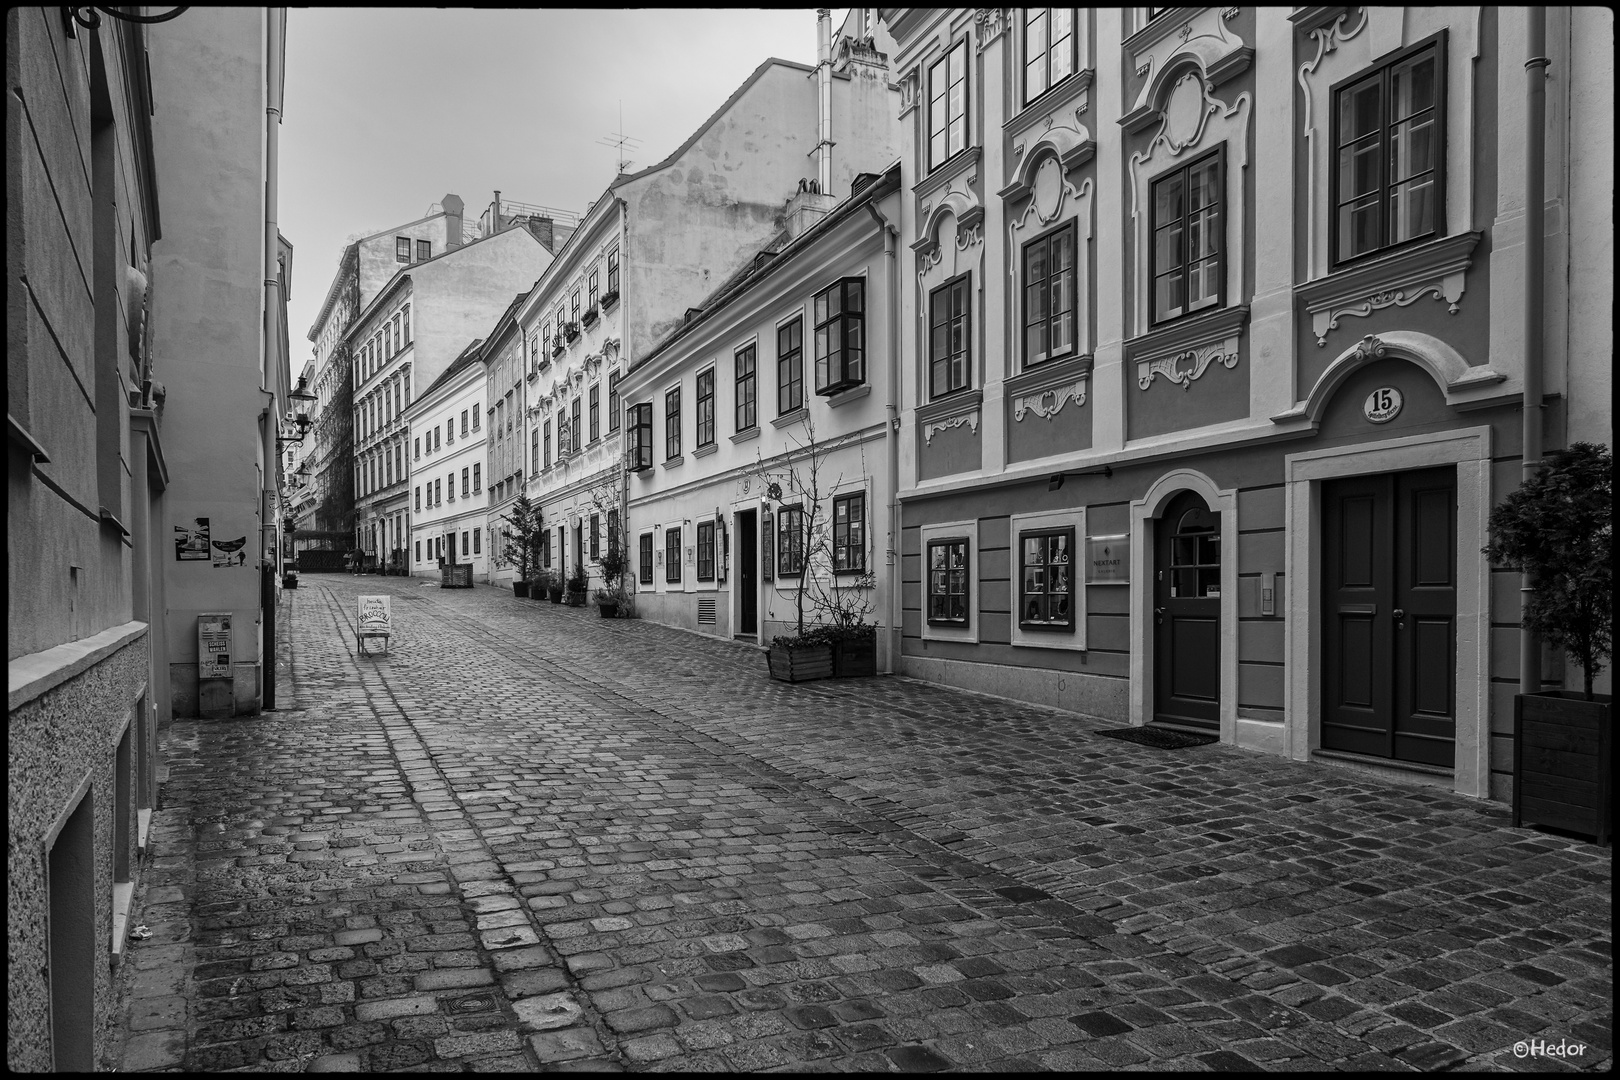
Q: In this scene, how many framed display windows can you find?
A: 2